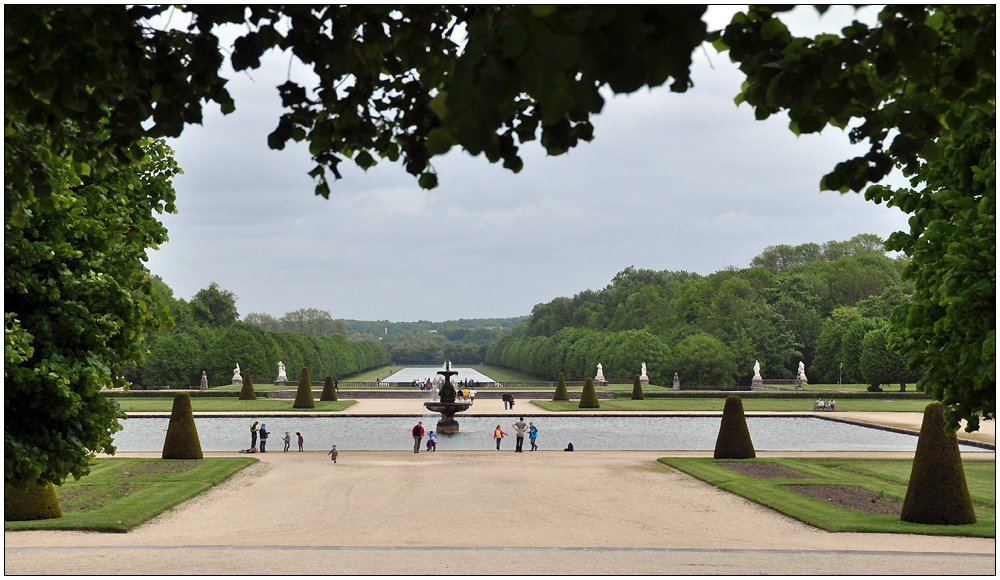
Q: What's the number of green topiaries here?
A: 10